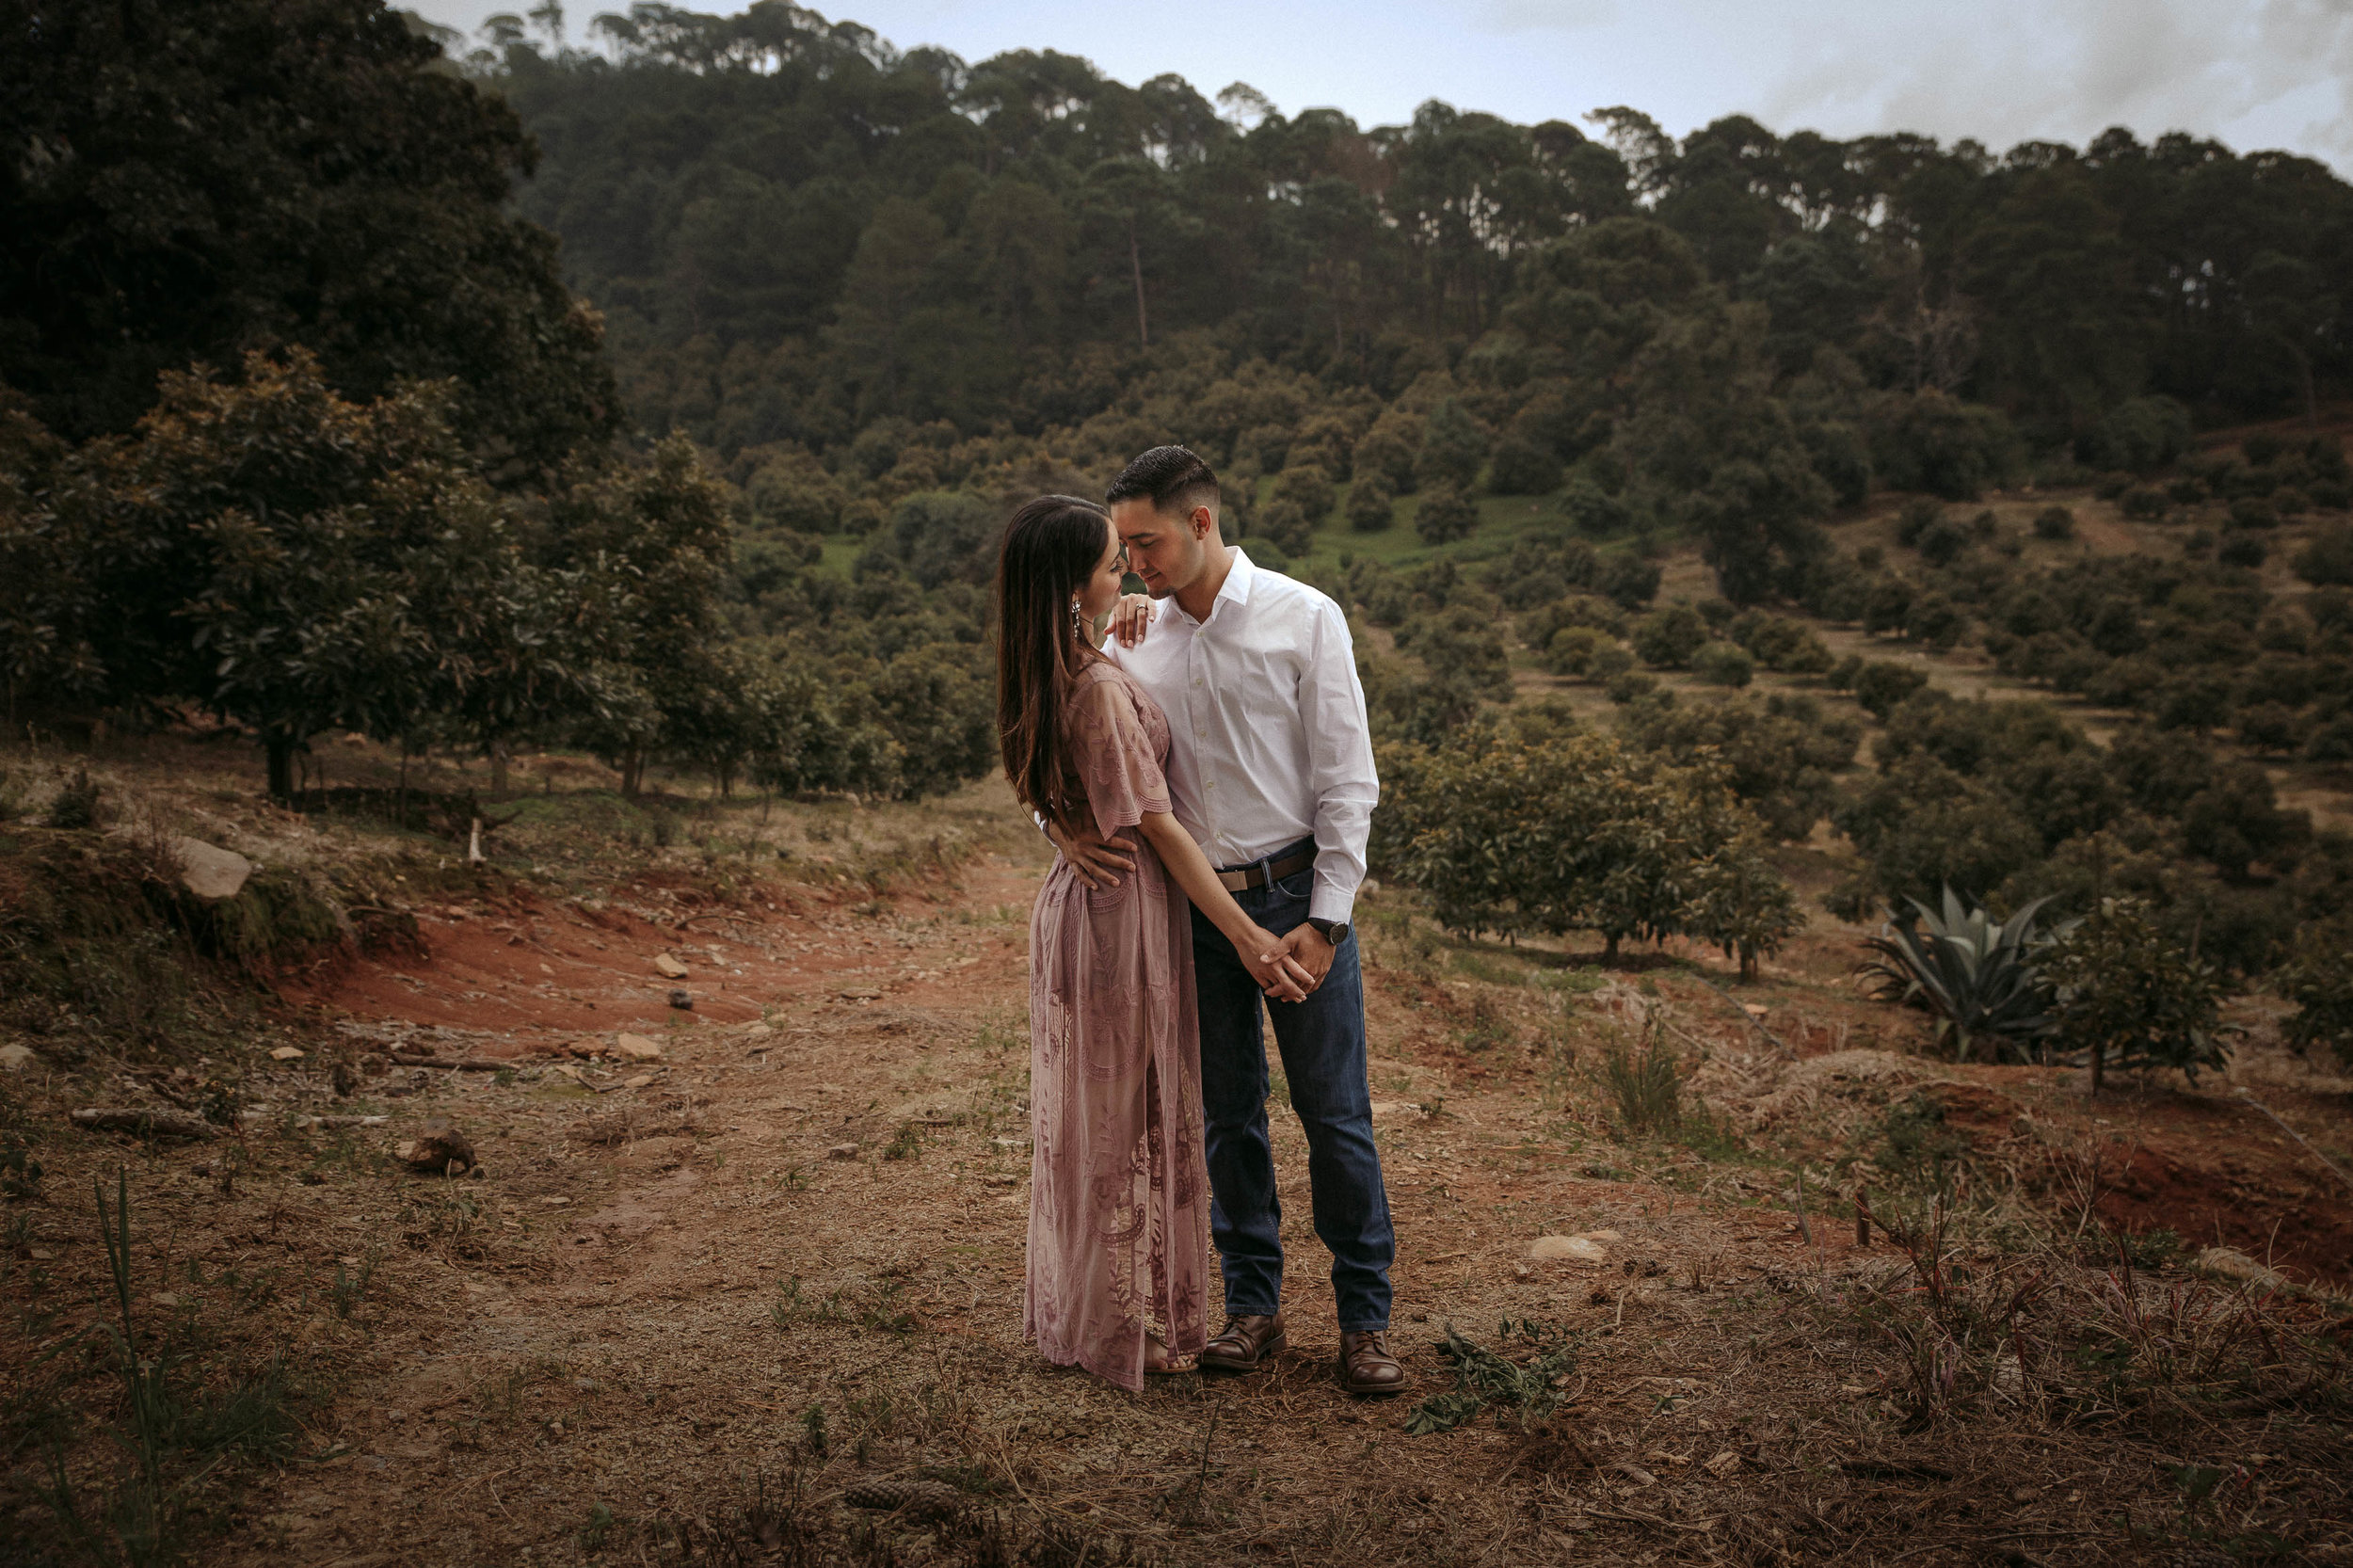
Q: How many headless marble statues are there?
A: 0